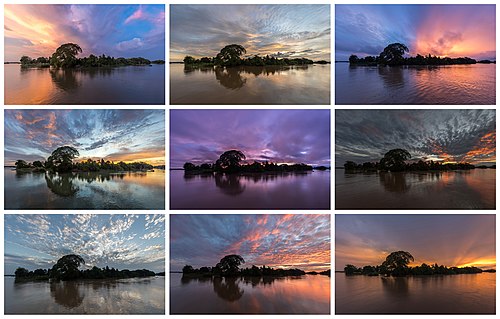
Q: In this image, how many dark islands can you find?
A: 9